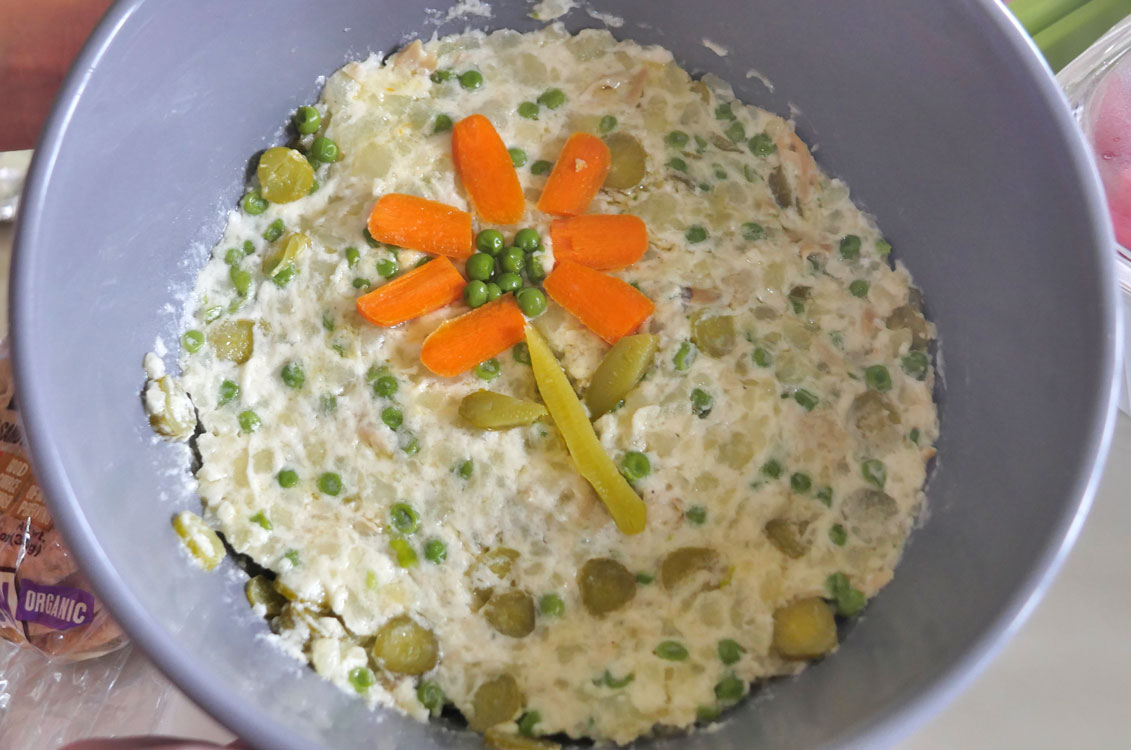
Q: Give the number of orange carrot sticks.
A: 7